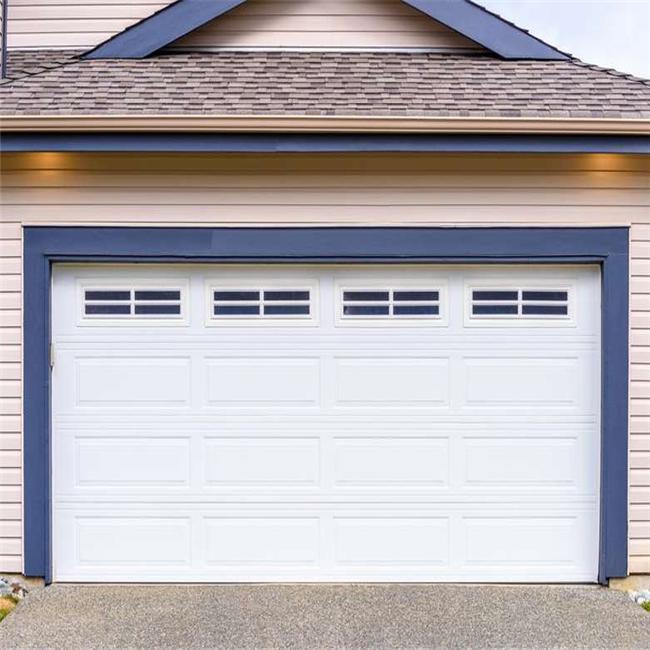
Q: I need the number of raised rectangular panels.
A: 12